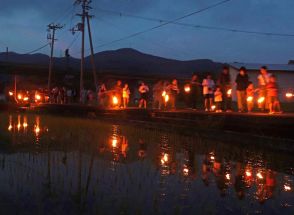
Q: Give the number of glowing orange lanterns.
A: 13